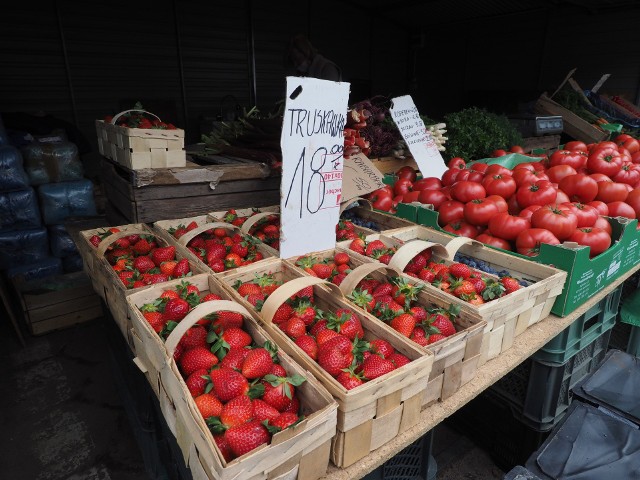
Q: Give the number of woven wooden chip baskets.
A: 11